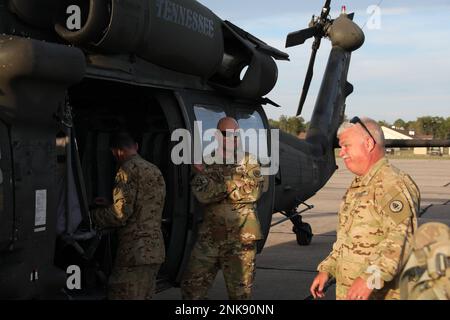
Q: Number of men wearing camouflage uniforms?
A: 3